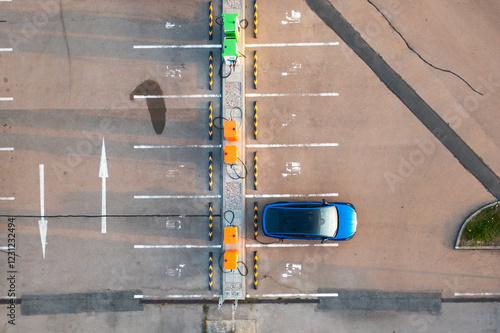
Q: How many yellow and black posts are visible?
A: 12